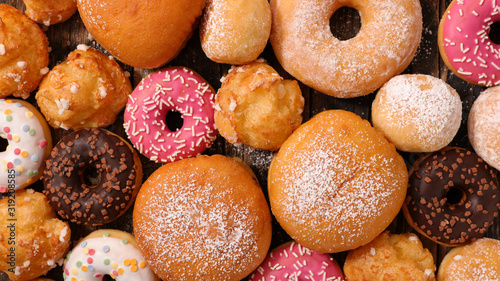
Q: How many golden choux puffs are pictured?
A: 6